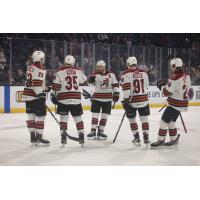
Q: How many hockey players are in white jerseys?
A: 5